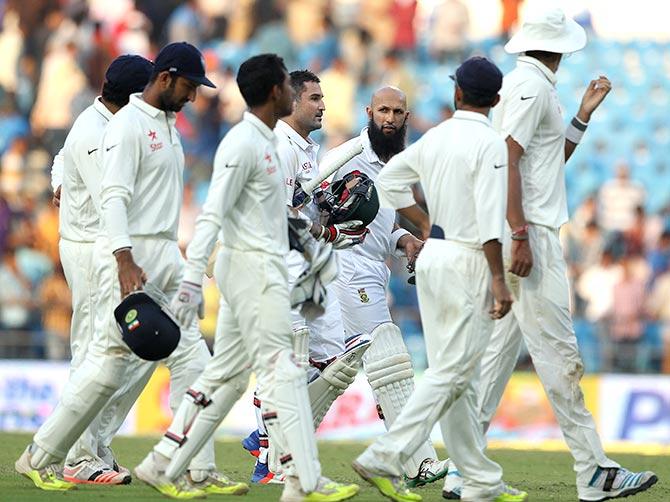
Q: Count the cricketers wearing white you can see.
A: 7